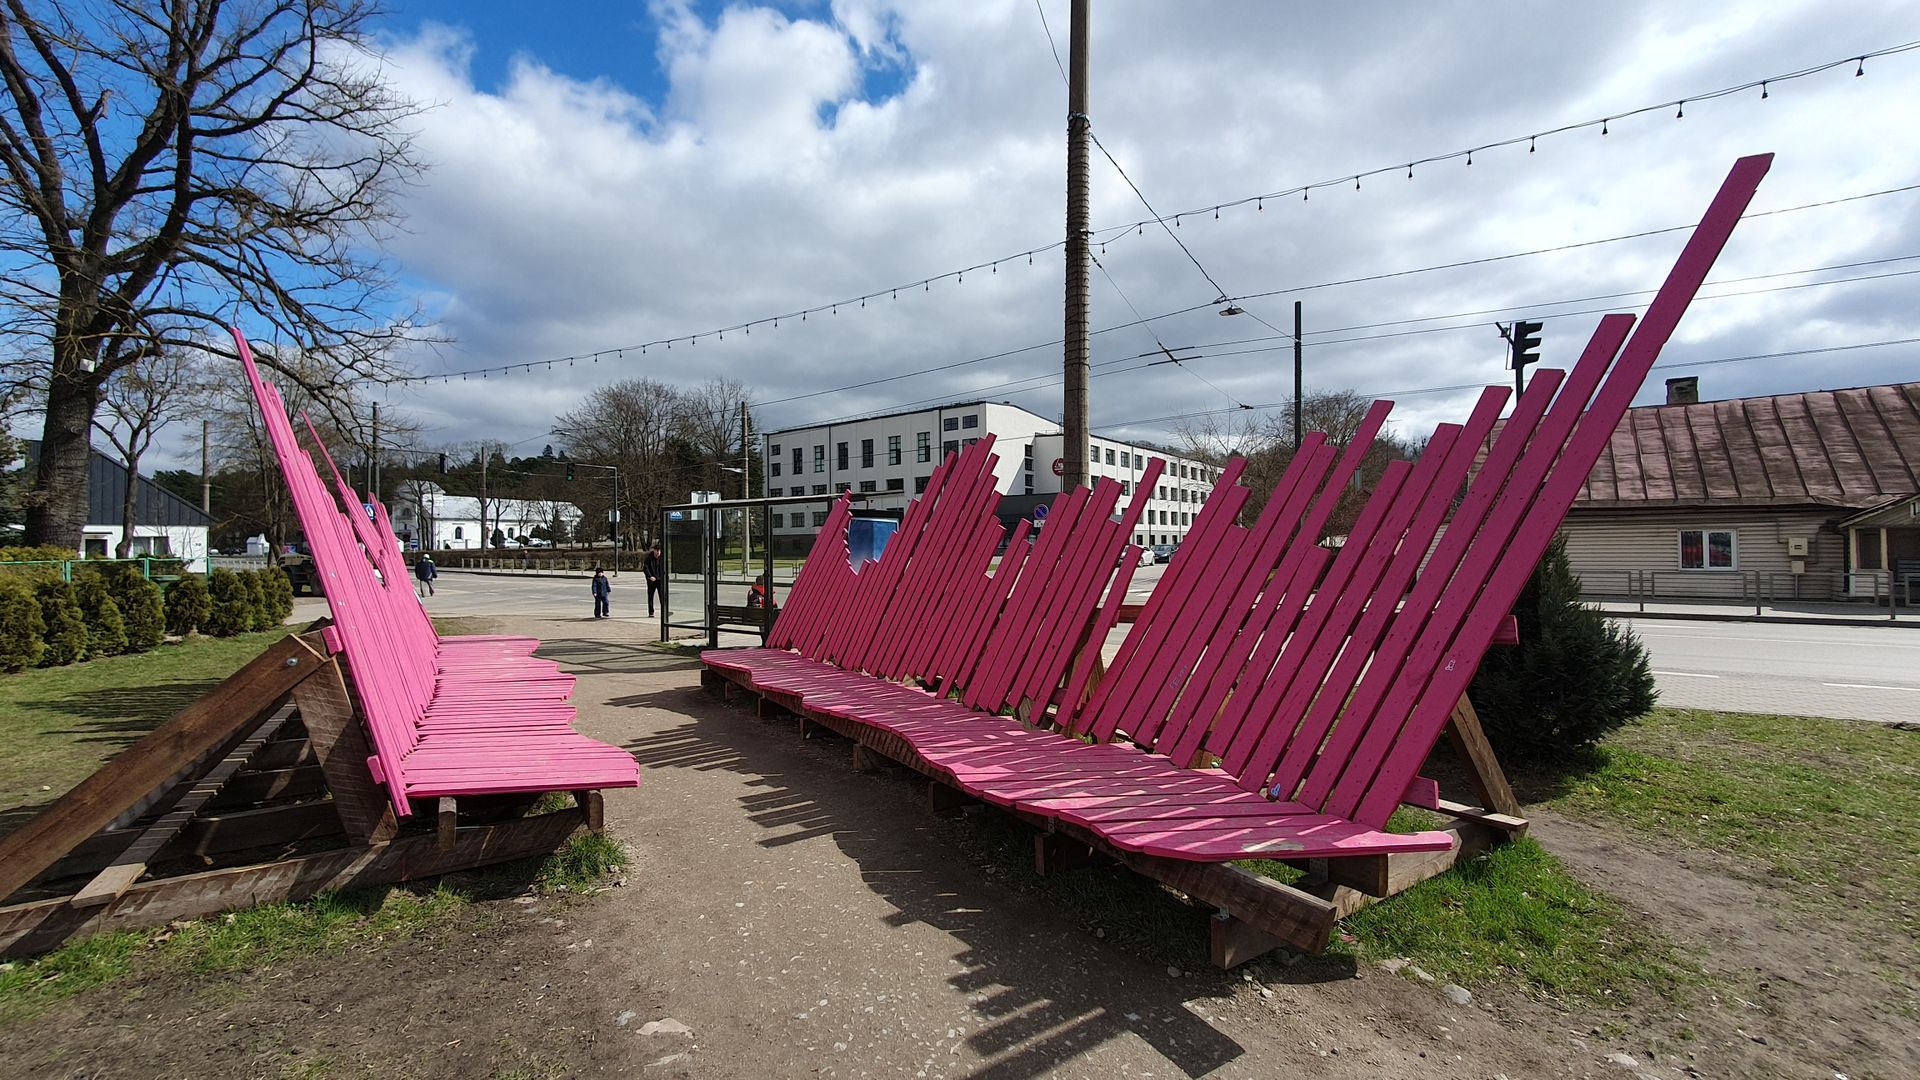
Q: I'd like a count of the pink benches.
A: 2